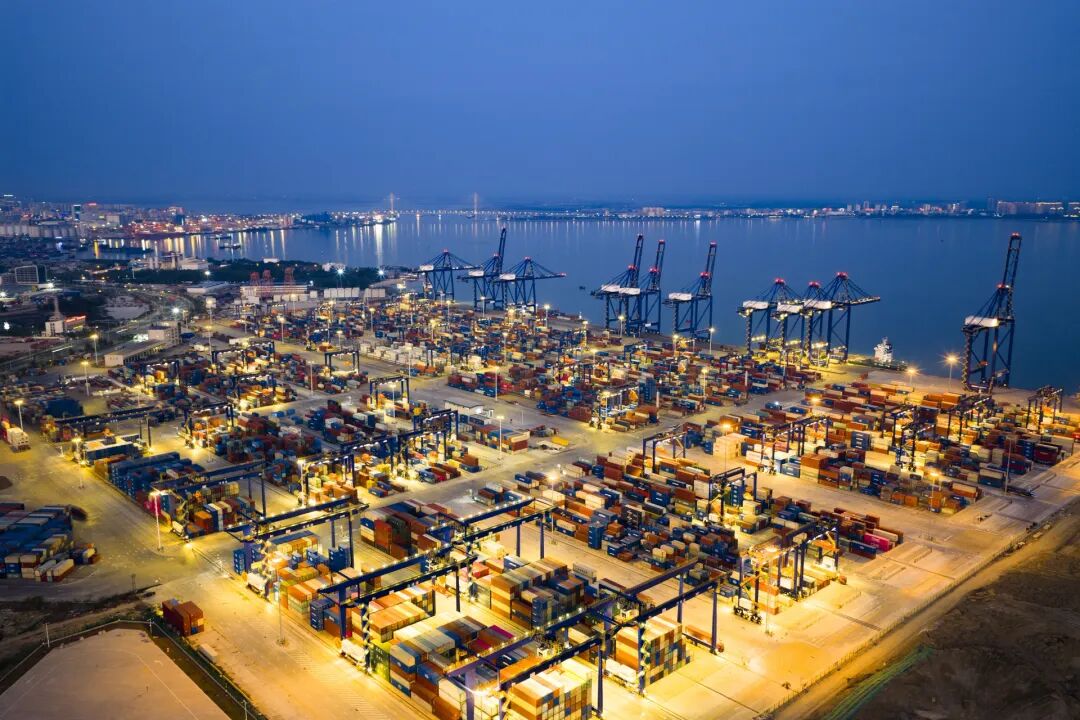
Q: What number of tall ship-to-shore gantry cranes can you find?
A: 10